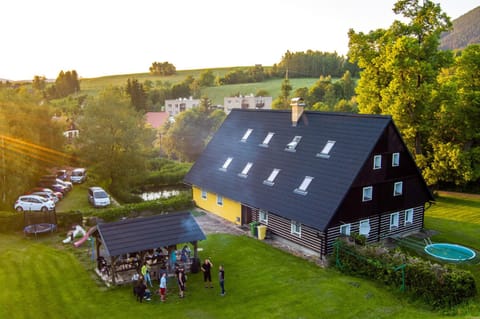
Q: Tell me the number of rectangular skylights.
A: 8